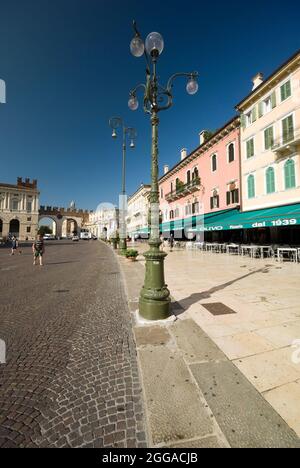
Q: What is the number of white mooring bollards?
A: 0